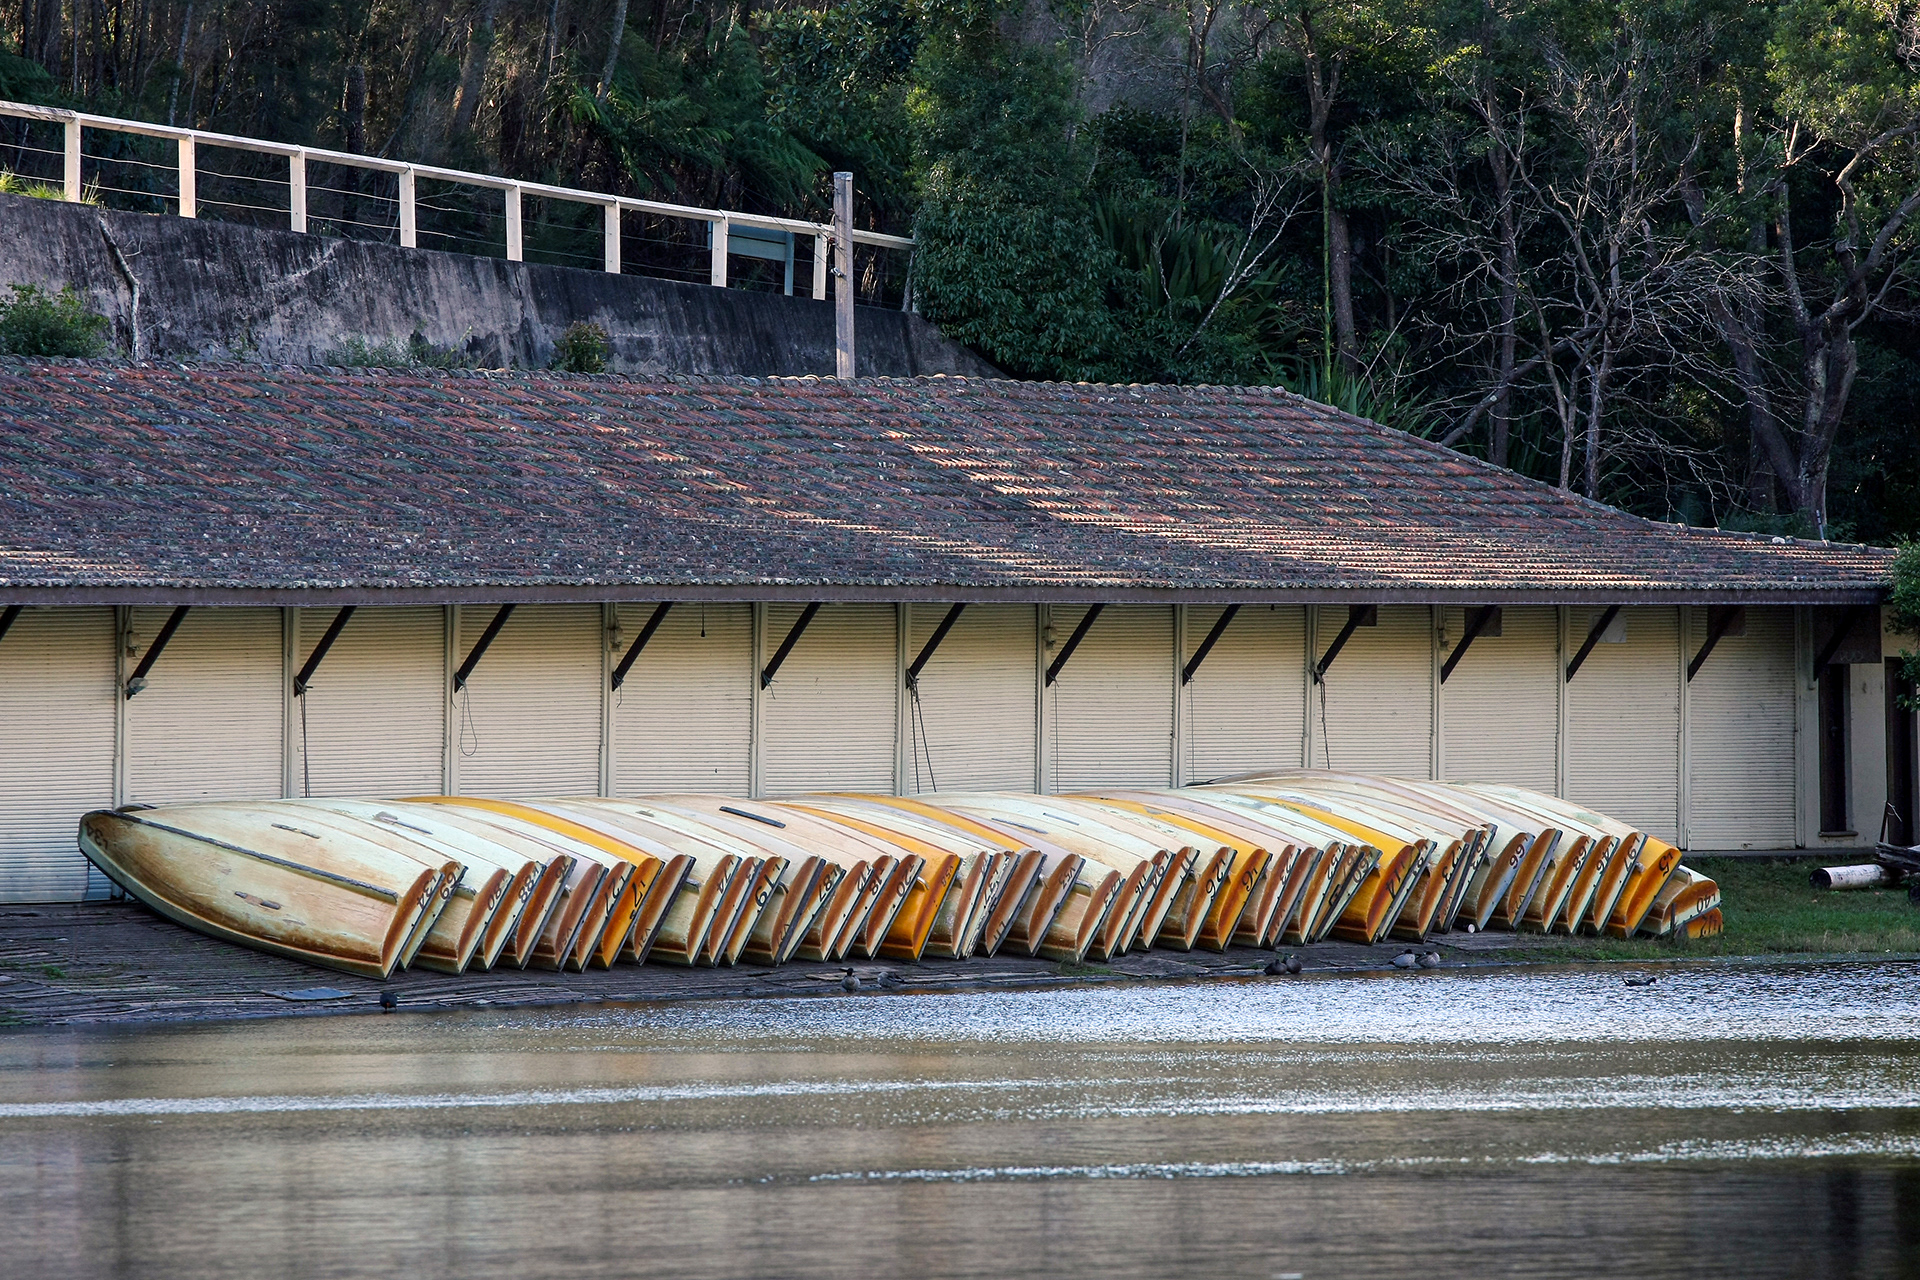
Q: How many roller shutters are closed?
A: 13